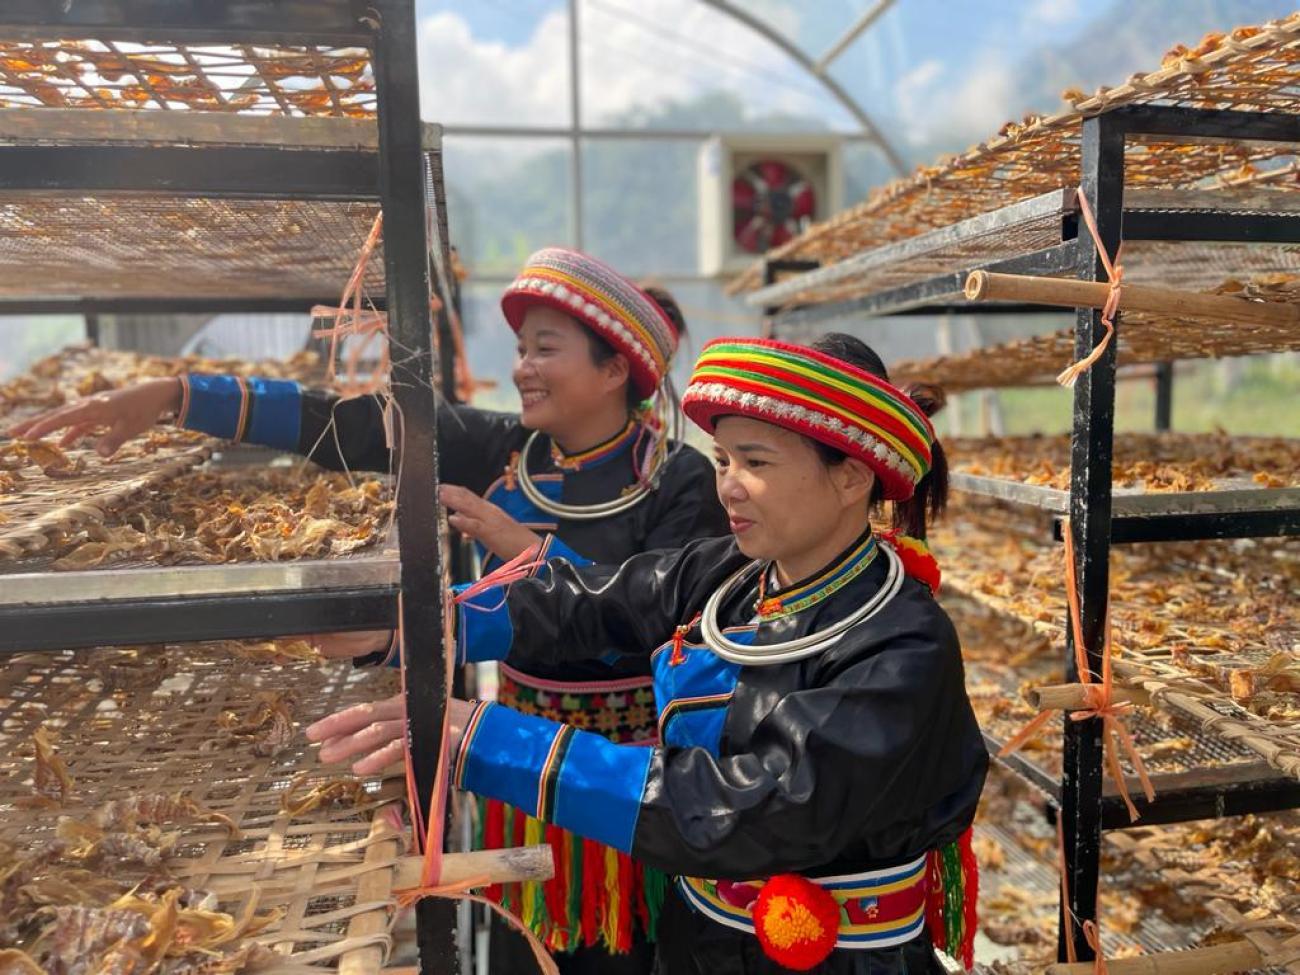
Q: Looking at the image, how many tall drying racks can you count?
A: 2